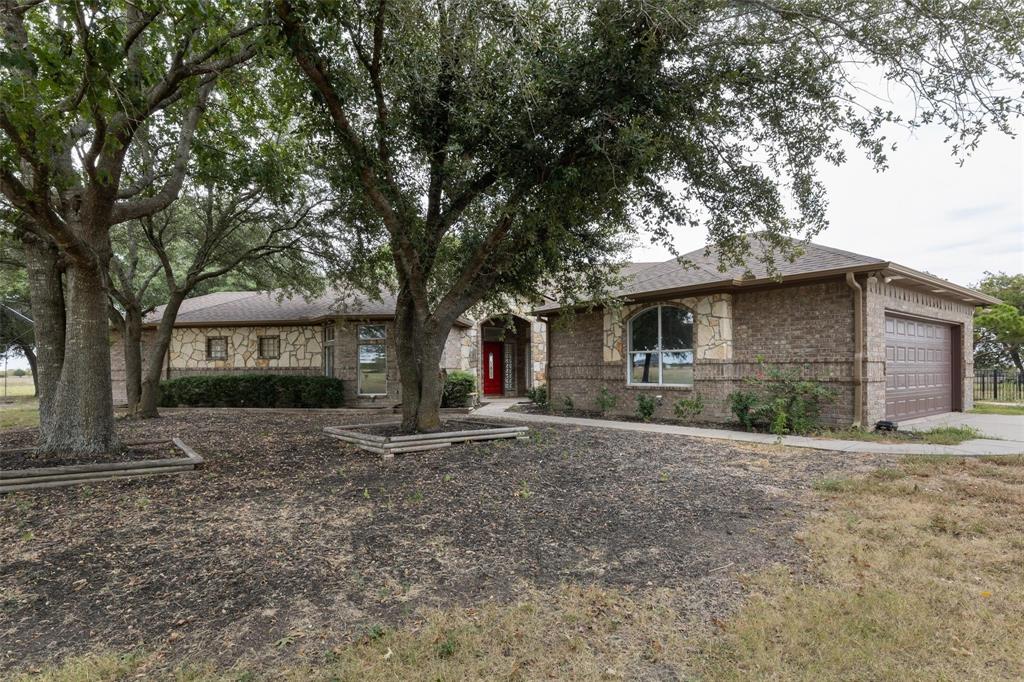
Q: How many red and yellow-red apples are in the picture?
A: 0